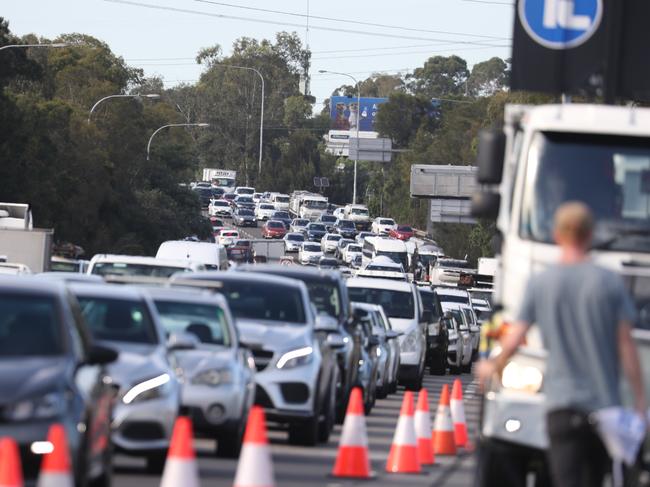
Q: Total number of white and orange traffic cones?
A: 9